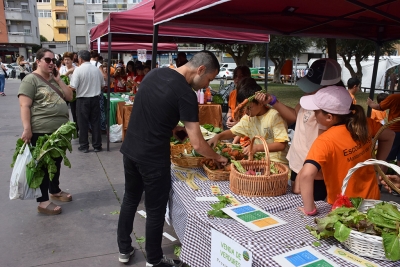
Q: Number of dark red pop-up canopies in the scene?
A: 3